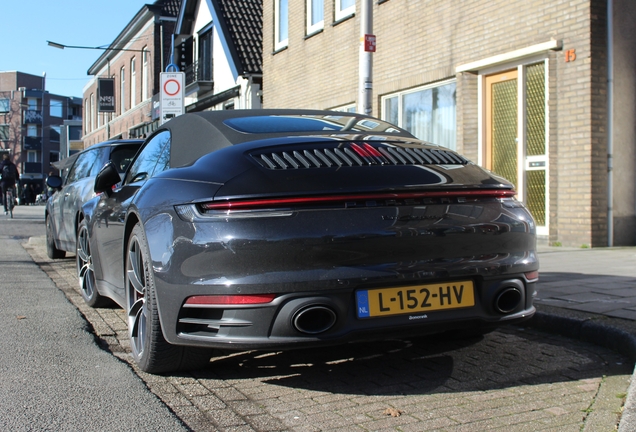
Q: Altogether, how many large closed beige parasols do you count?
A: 0